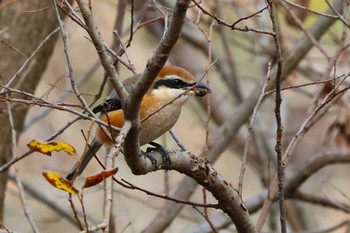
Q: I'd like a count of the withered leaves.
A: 3